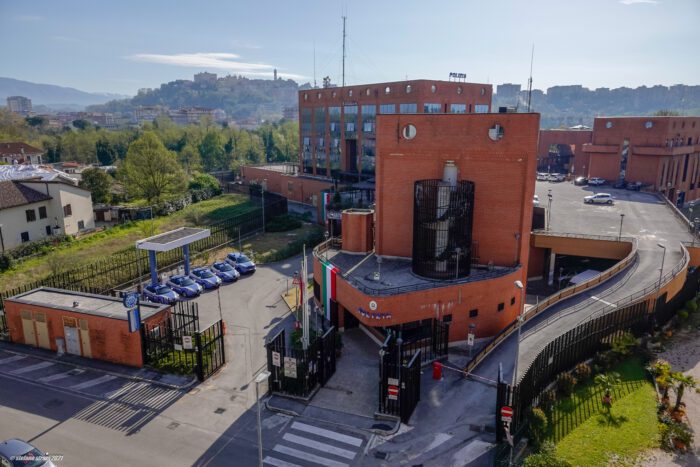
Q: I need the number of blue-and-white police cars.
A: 5